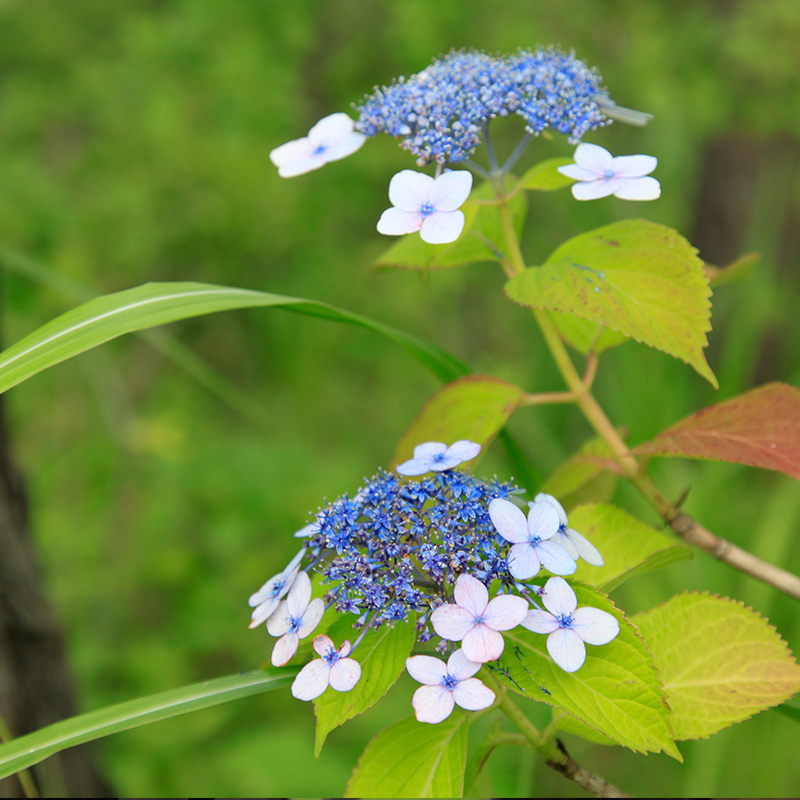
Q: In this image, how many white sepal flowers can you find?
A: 12